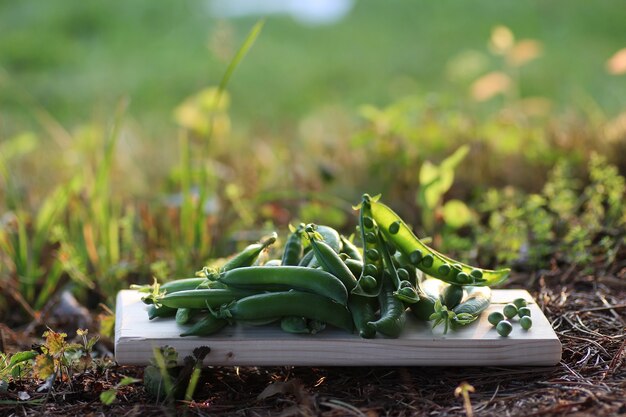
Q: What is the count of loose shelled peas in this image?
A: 6